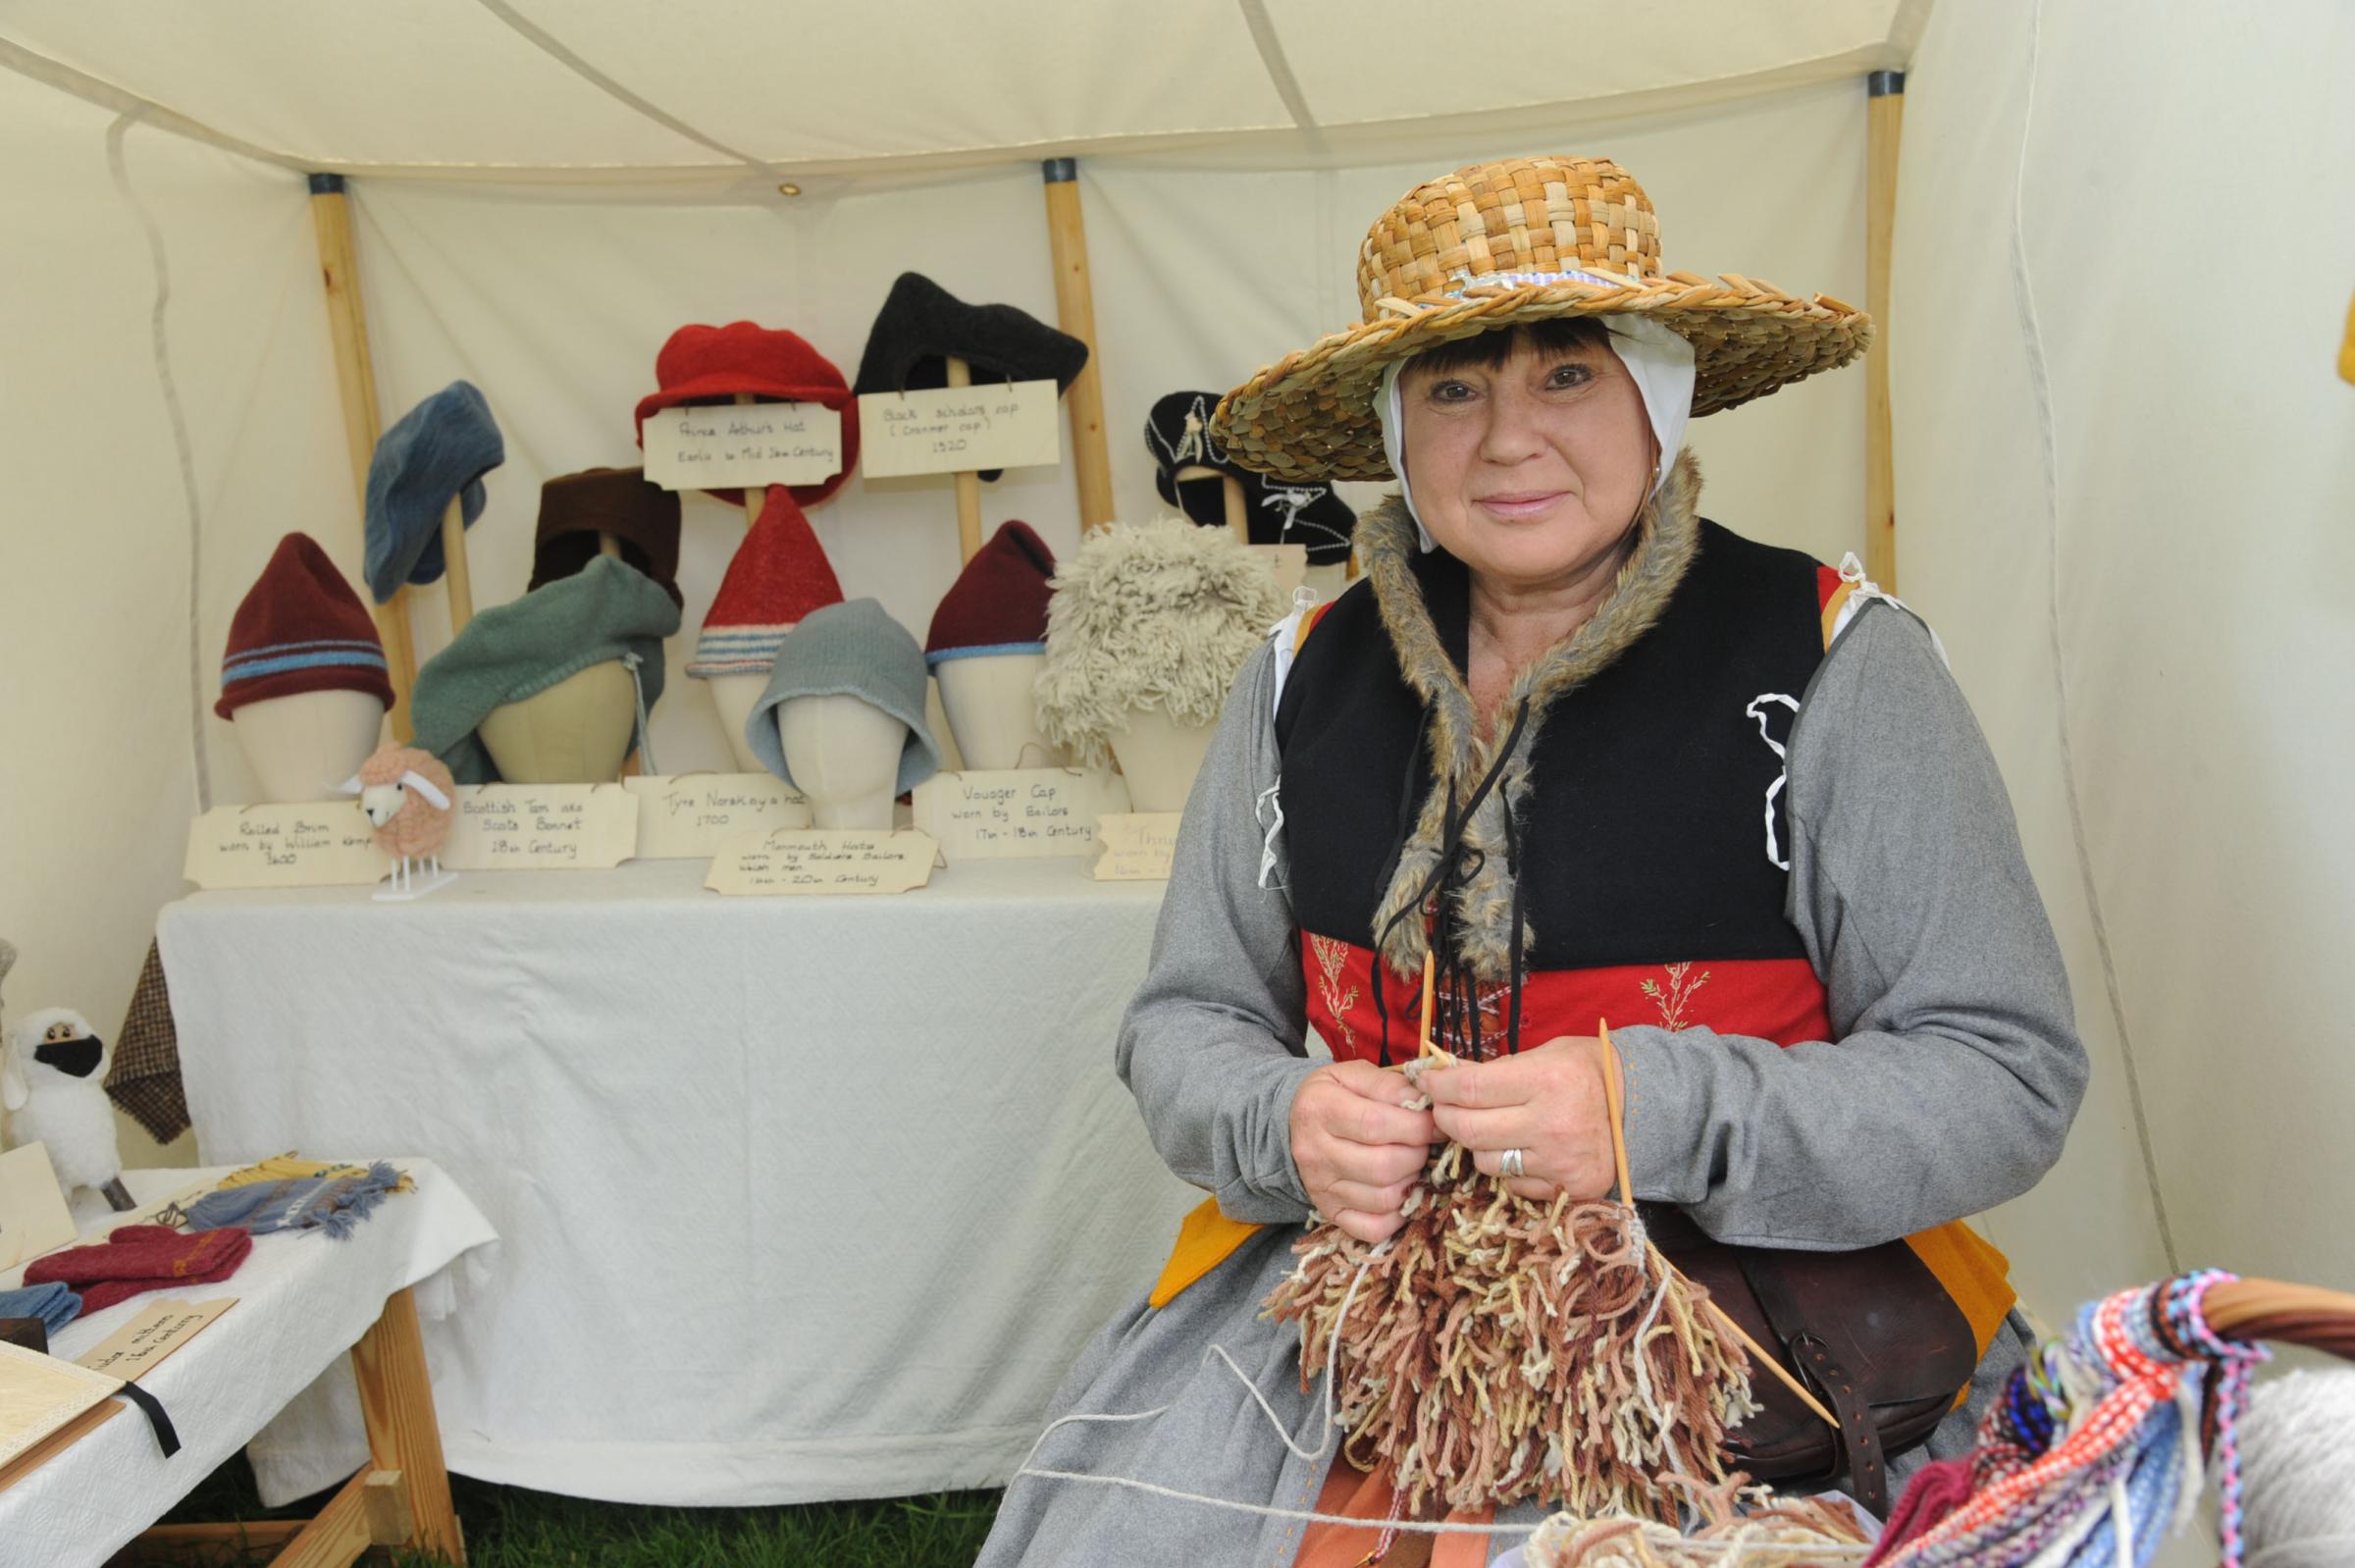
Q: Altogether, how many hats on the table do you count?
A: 11